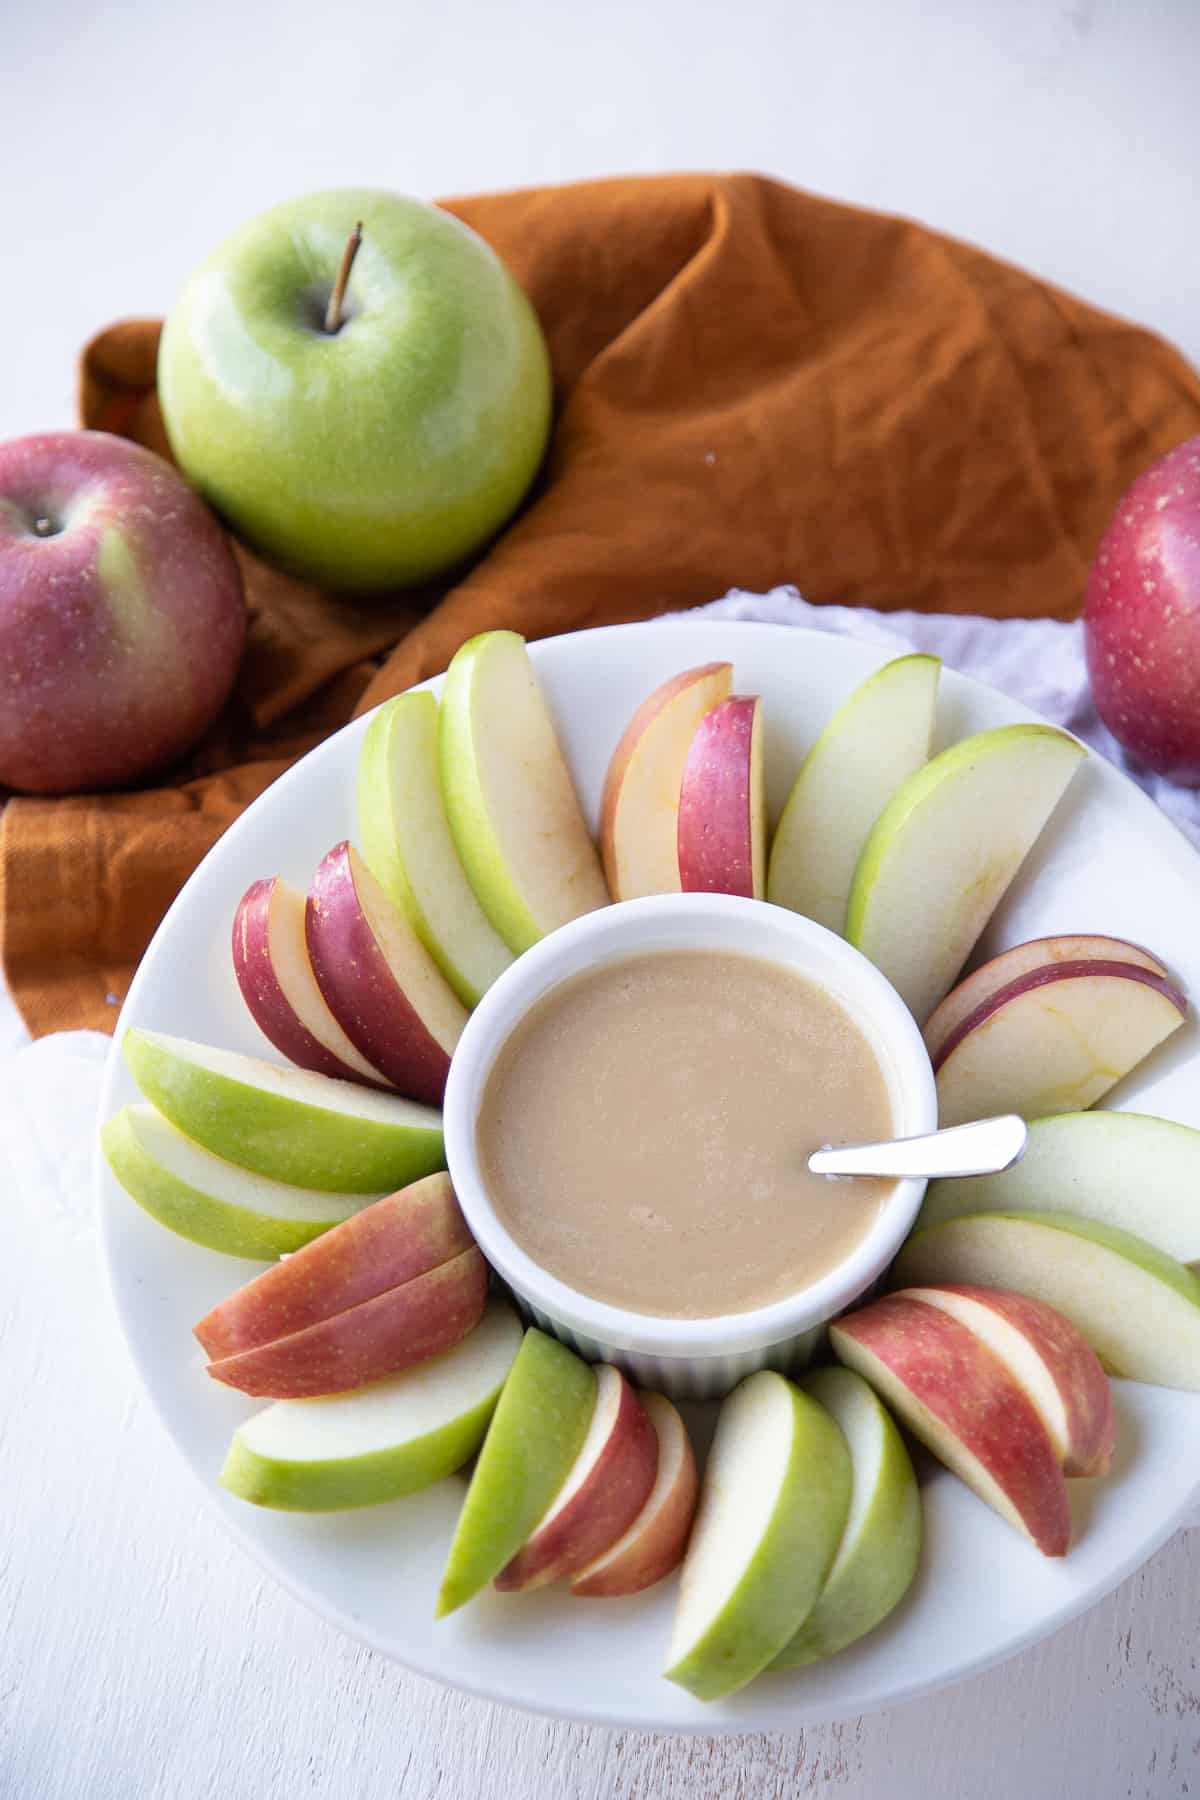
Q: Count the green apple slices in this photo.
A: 12